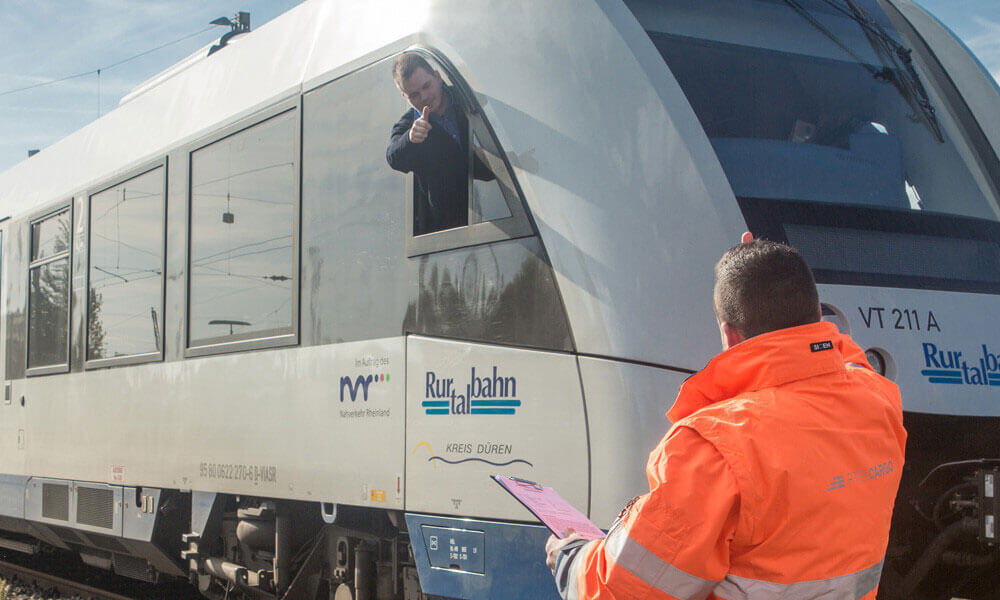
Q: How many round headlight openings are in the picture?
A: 2